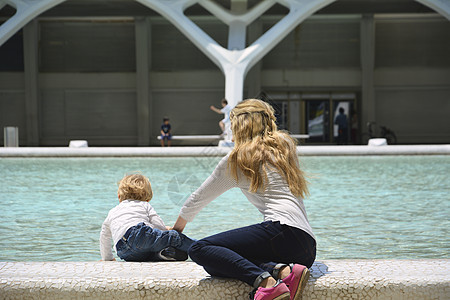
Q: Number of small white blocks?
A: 2